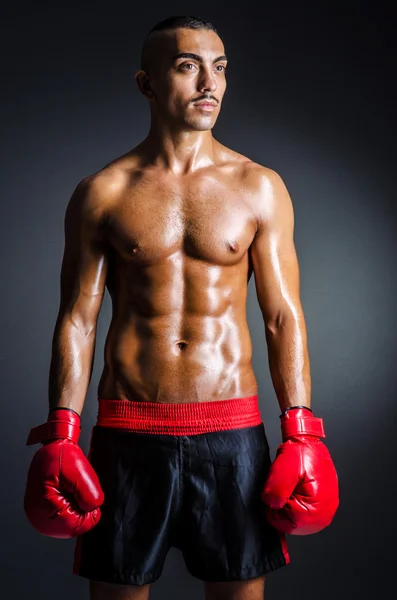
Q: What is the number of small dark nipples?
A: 2